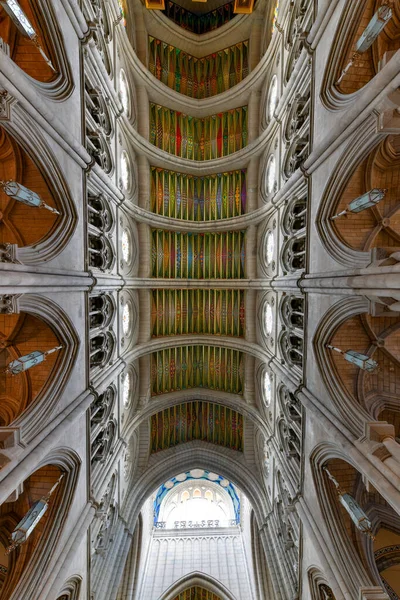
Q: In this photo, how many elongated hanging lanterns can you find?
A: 8